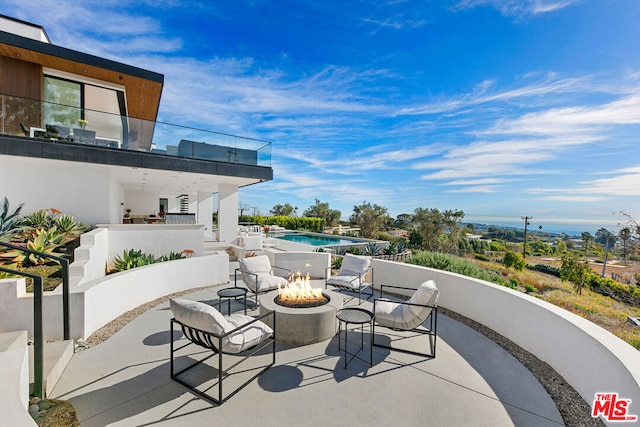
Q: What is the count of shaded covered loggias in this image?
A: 1